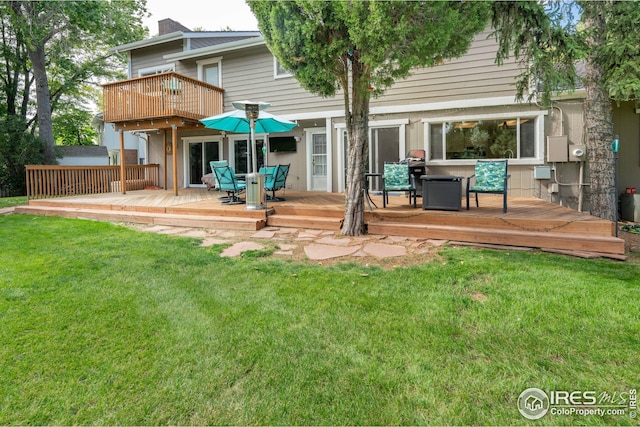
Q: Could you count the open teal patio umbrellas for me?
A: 1